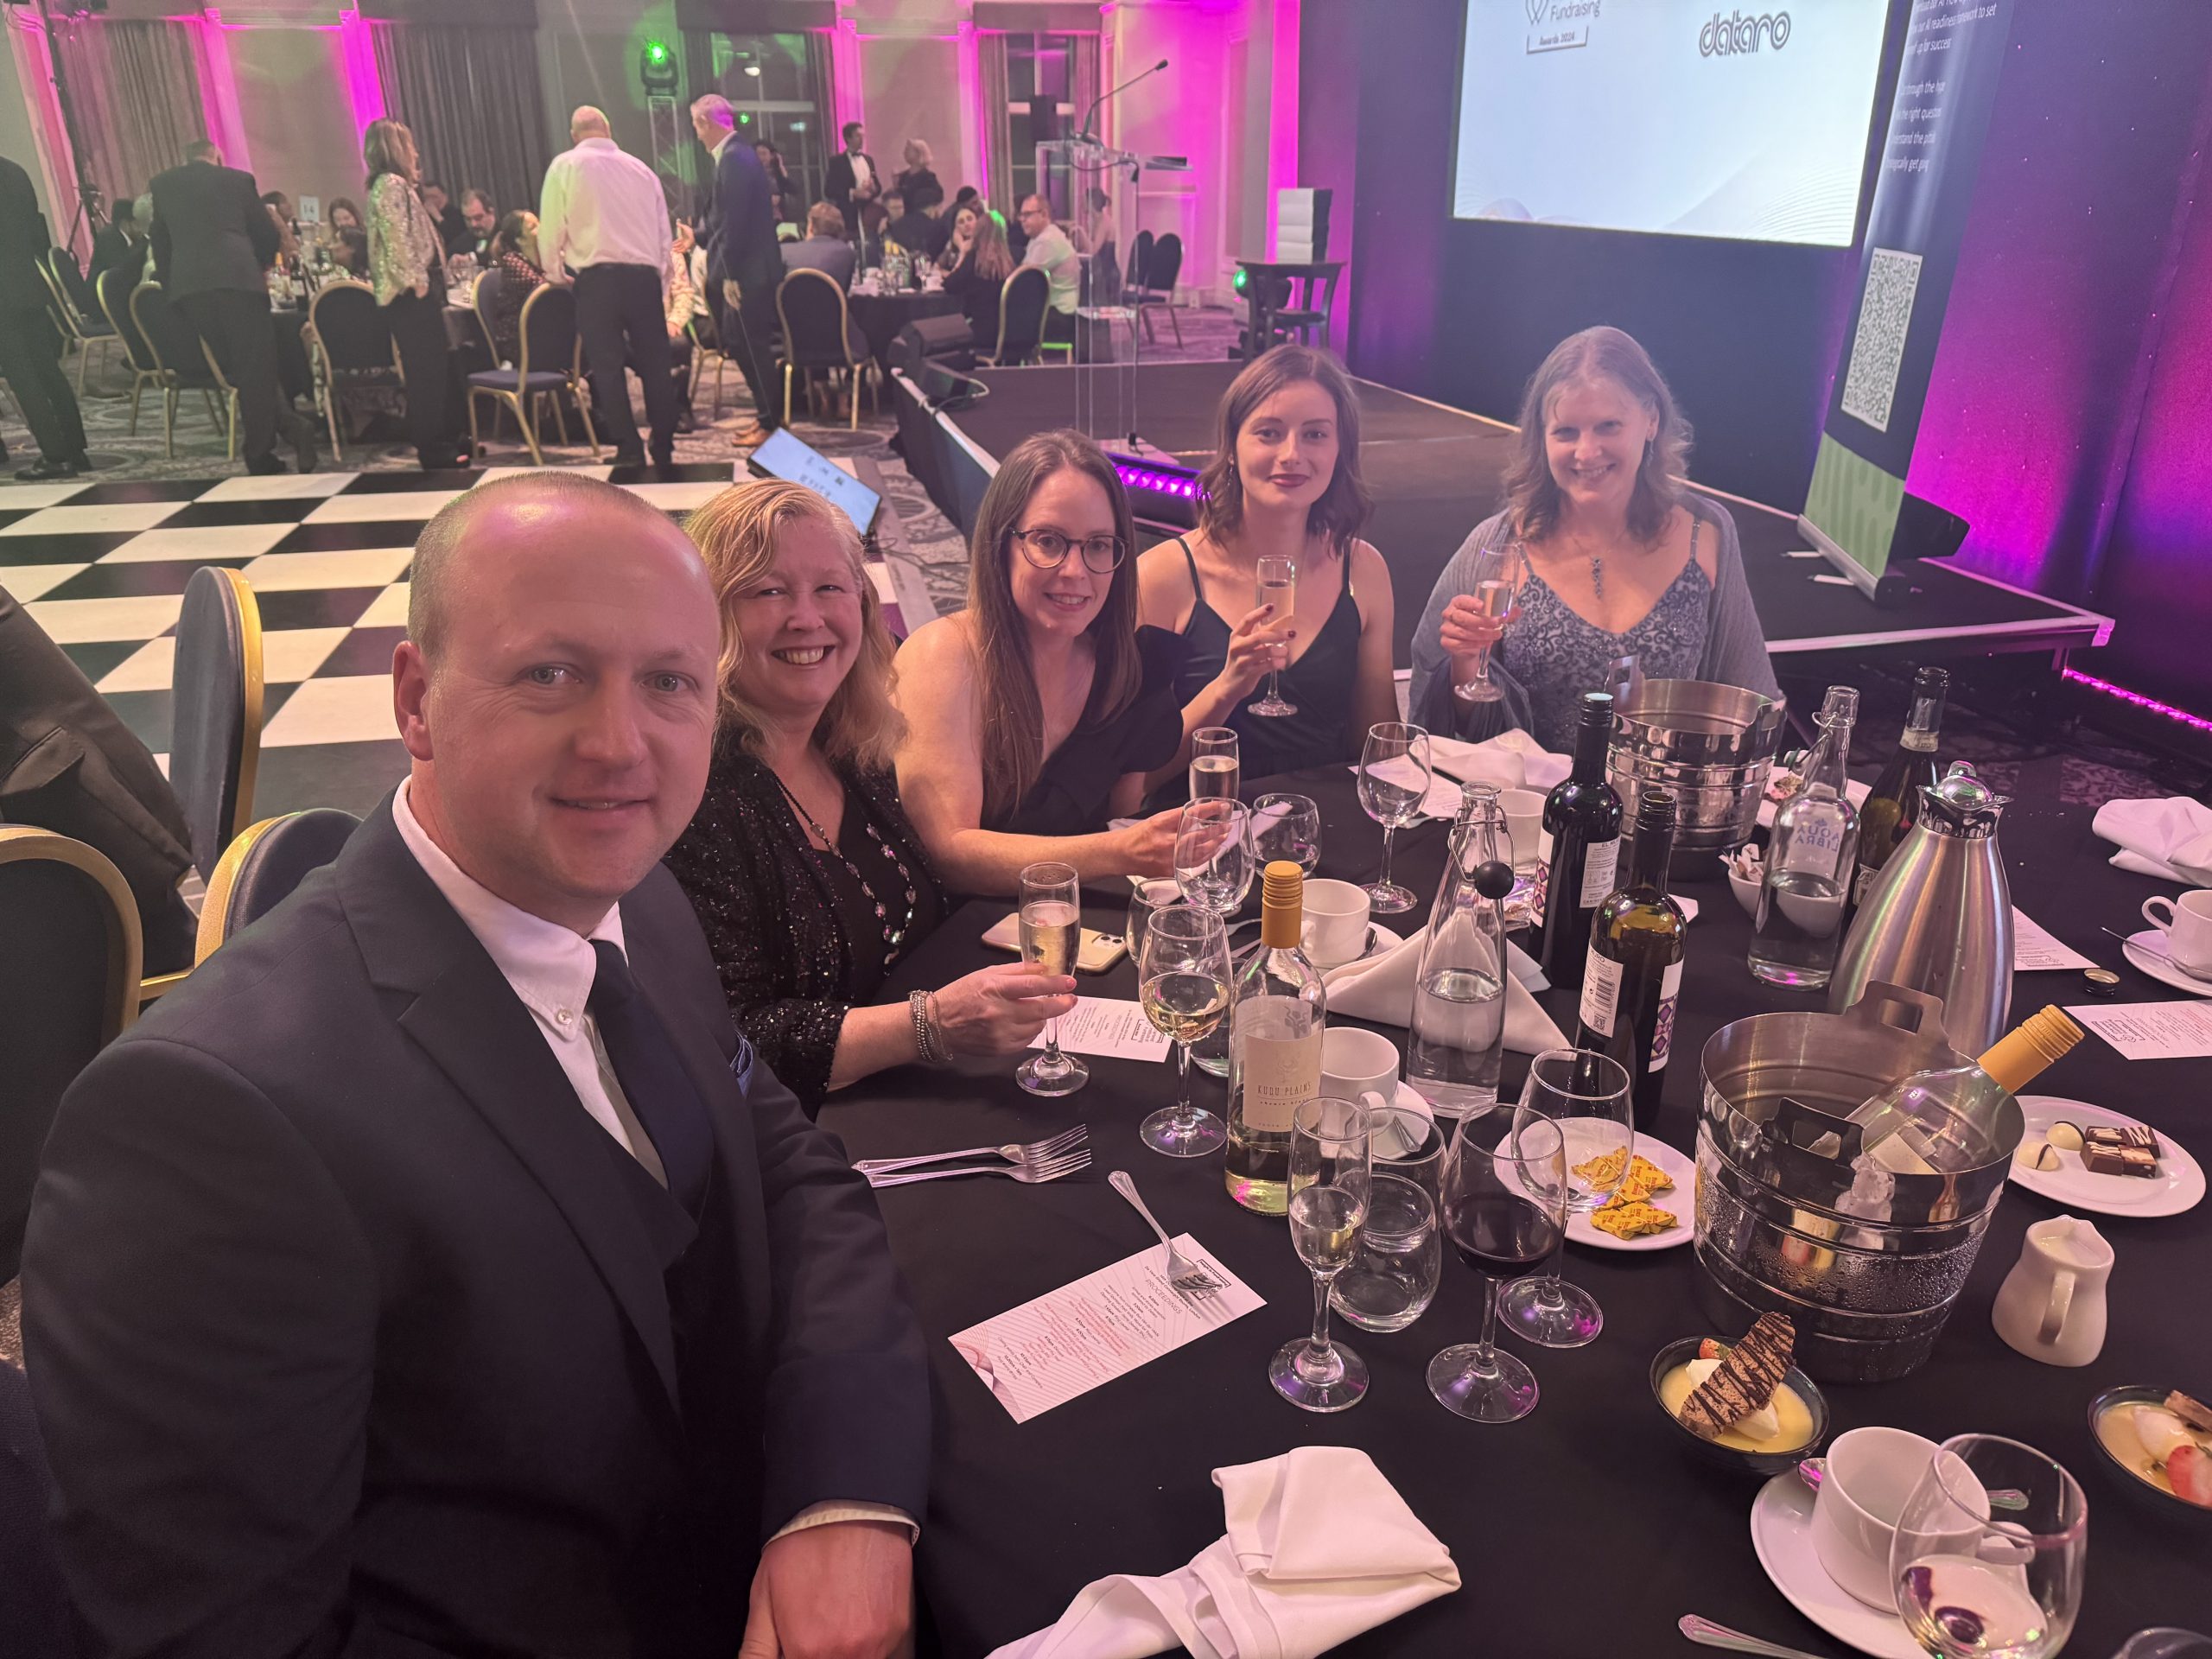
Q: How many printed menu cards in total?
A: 5